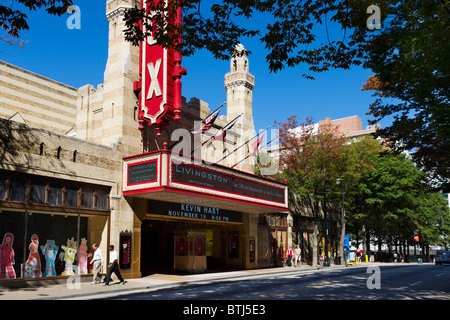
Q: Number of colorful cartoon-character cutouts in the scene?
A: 5